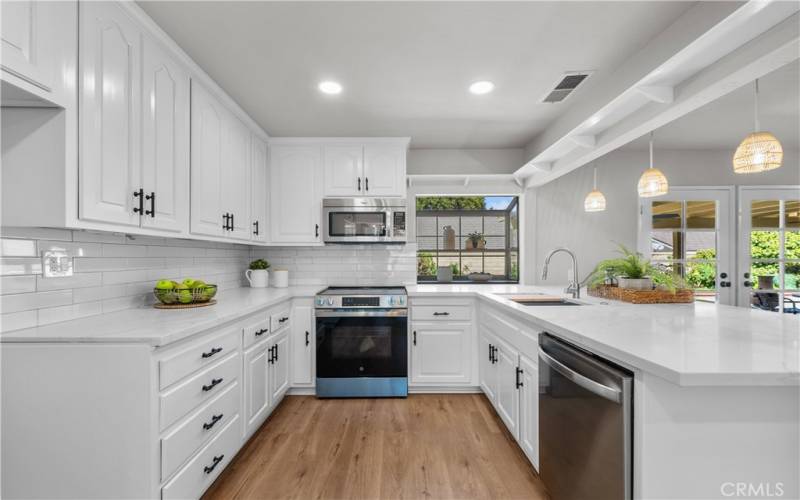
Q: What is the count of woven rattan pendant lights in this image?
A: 3